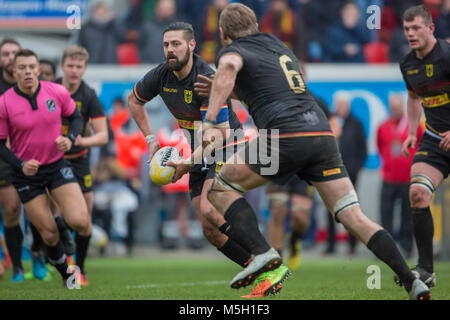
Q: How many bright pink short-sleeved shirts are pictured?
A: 1